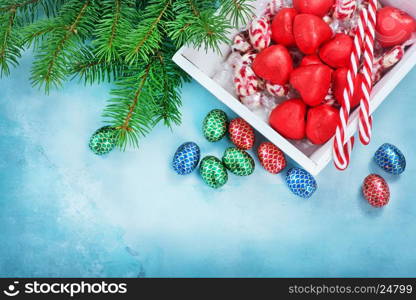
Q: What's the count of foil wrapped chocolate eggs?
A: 10